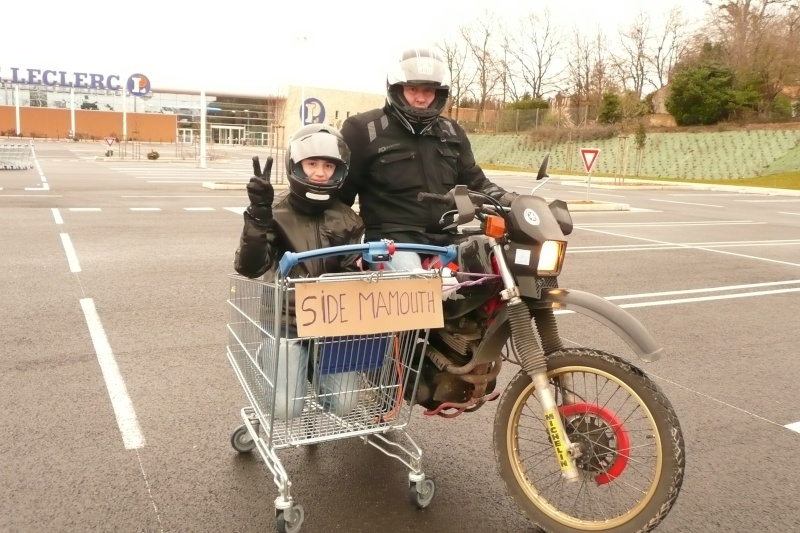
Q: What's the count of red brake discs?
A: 1